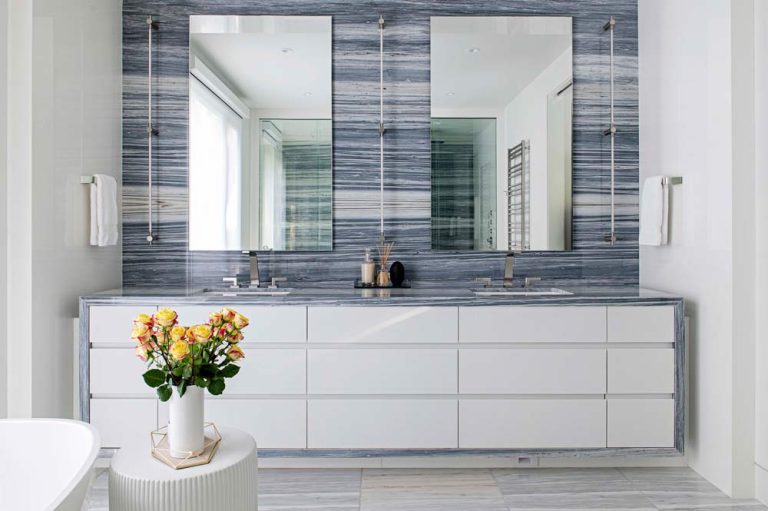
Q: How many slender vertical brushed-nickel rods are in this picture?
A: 3